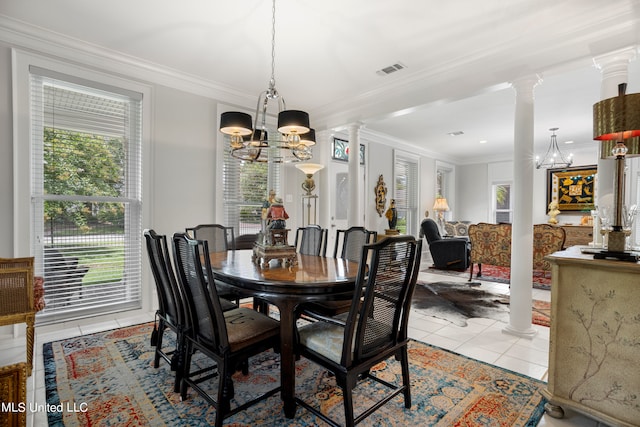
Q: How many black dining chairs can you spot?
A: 6